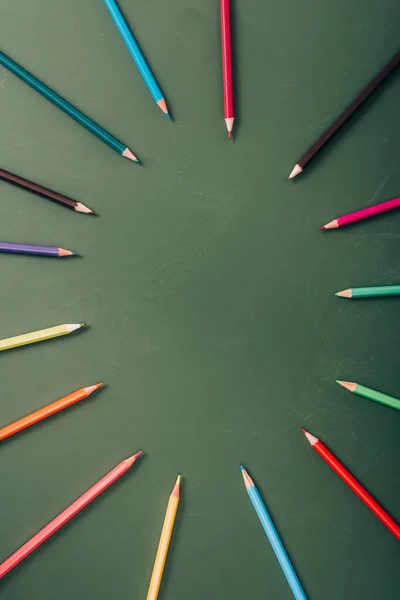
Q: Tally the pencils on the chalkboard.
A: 15